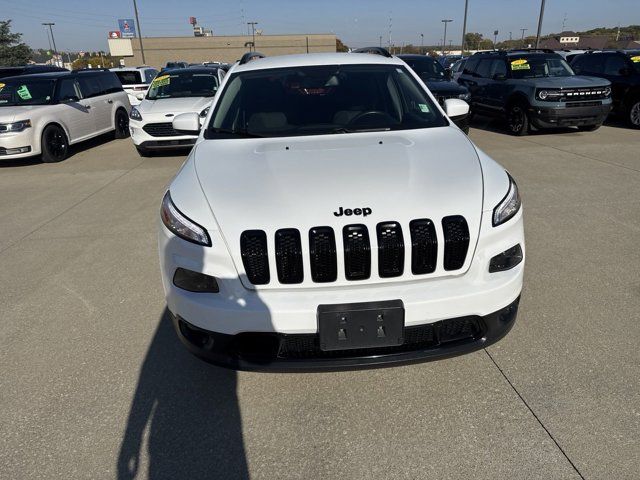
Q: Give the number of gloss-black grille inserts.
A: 7